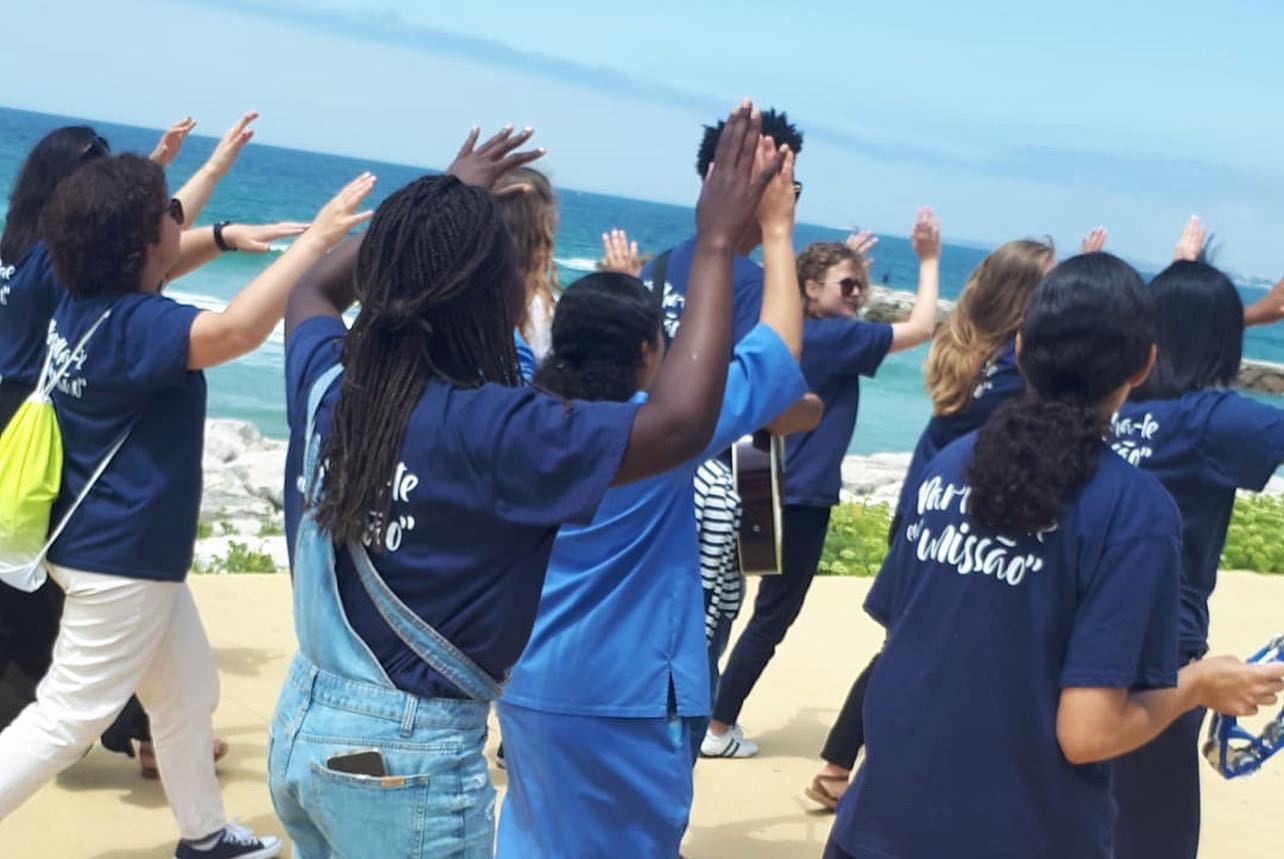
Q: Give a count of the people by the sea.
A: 10